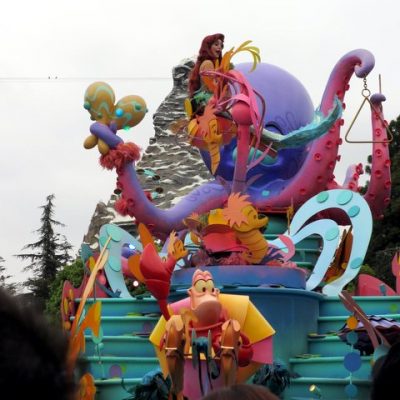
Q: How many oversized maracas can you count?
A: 2